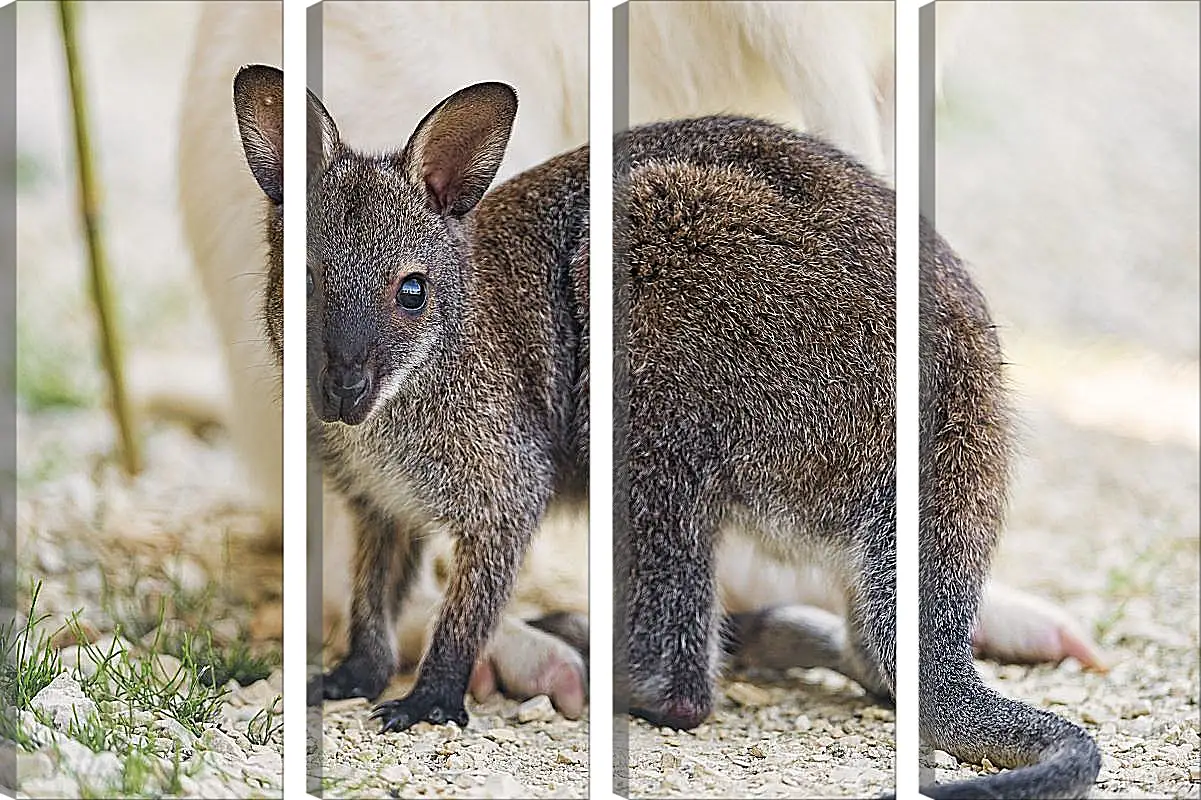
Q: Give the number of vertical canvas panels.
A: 4